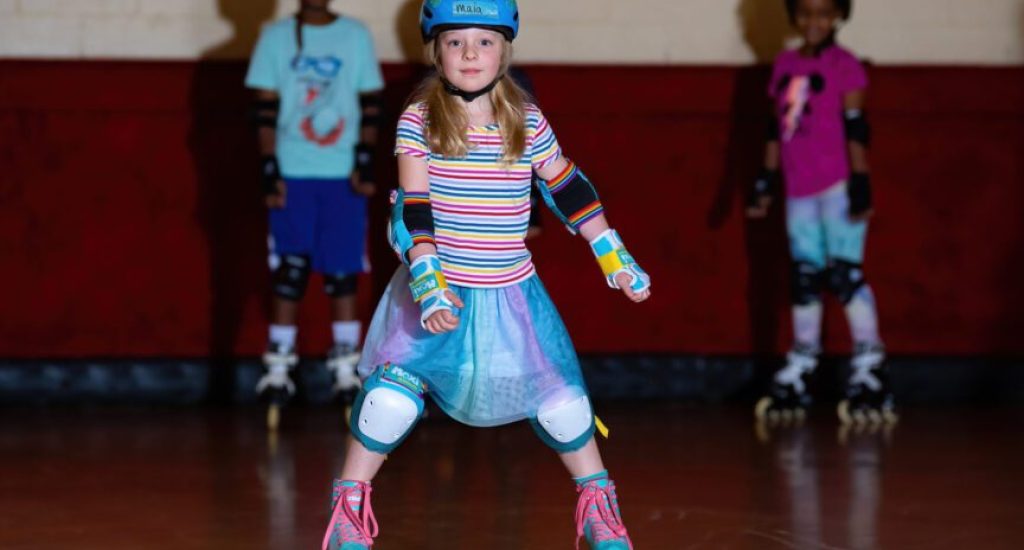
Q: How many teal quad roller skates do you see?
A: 2